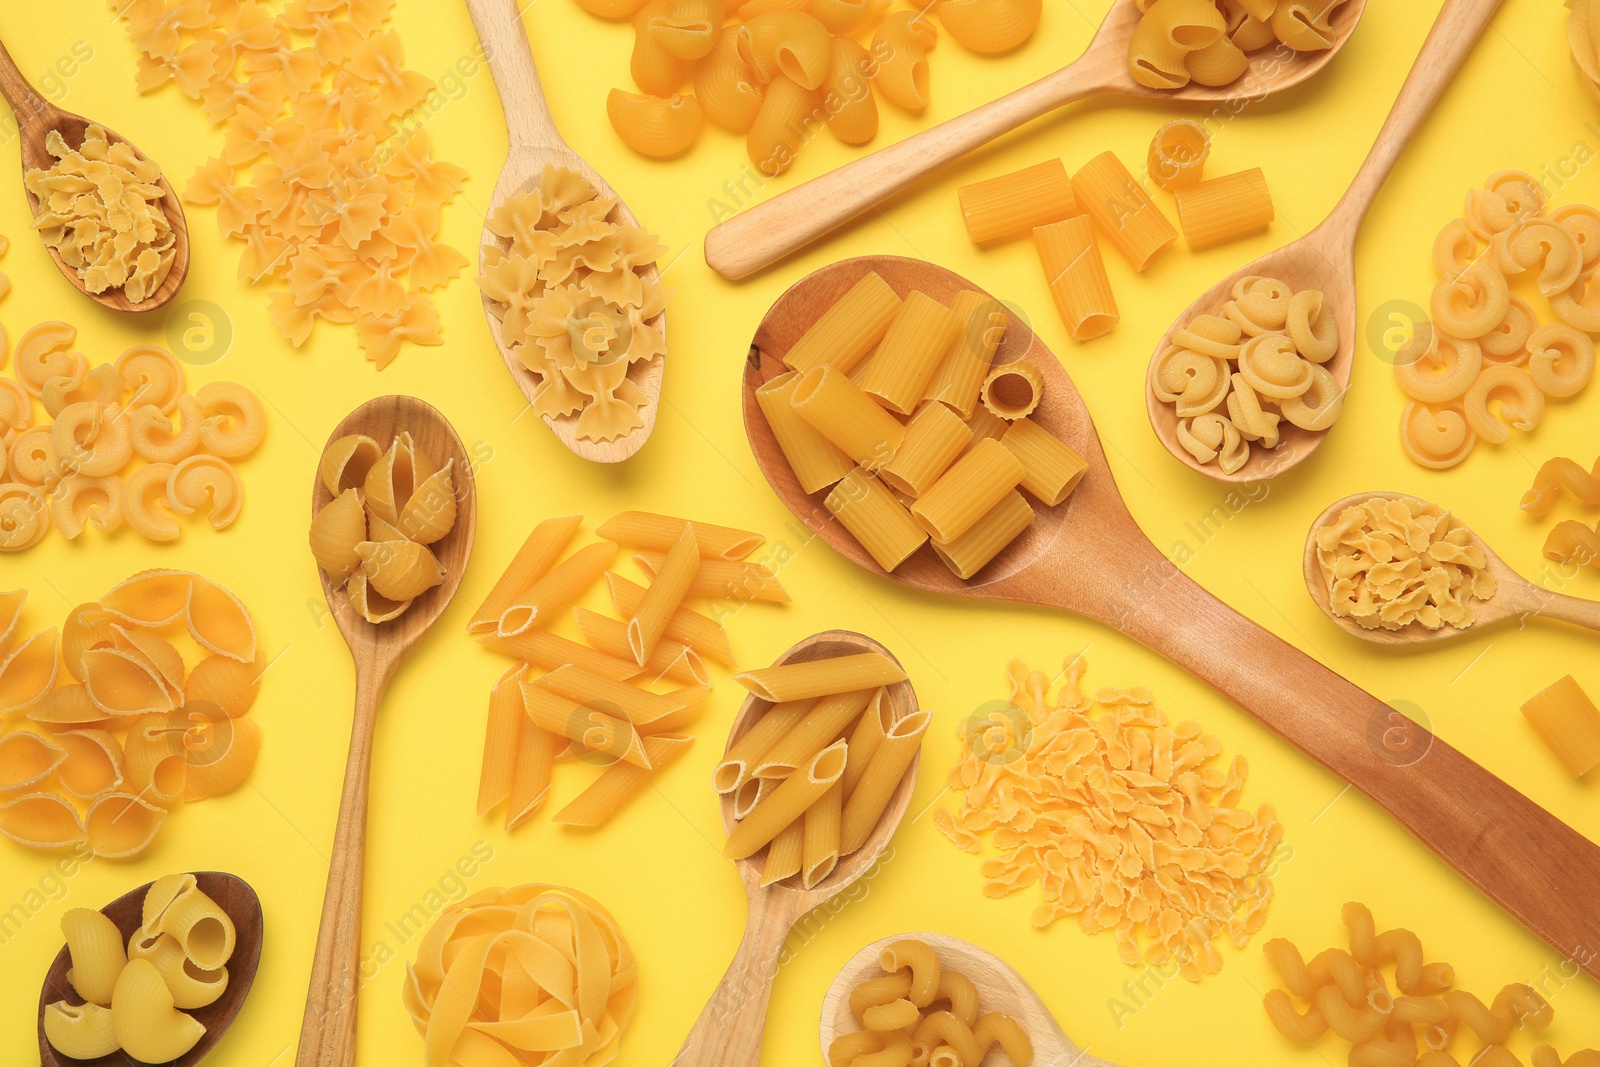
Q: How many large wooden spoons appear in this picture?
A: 1